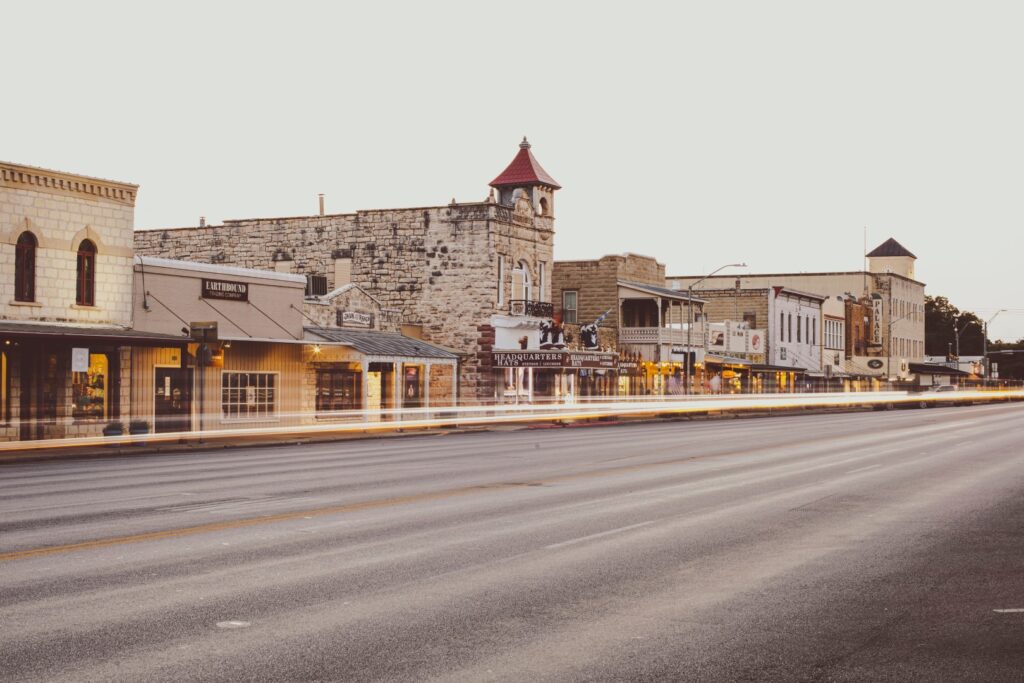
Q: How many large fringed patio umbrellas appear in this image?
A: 0